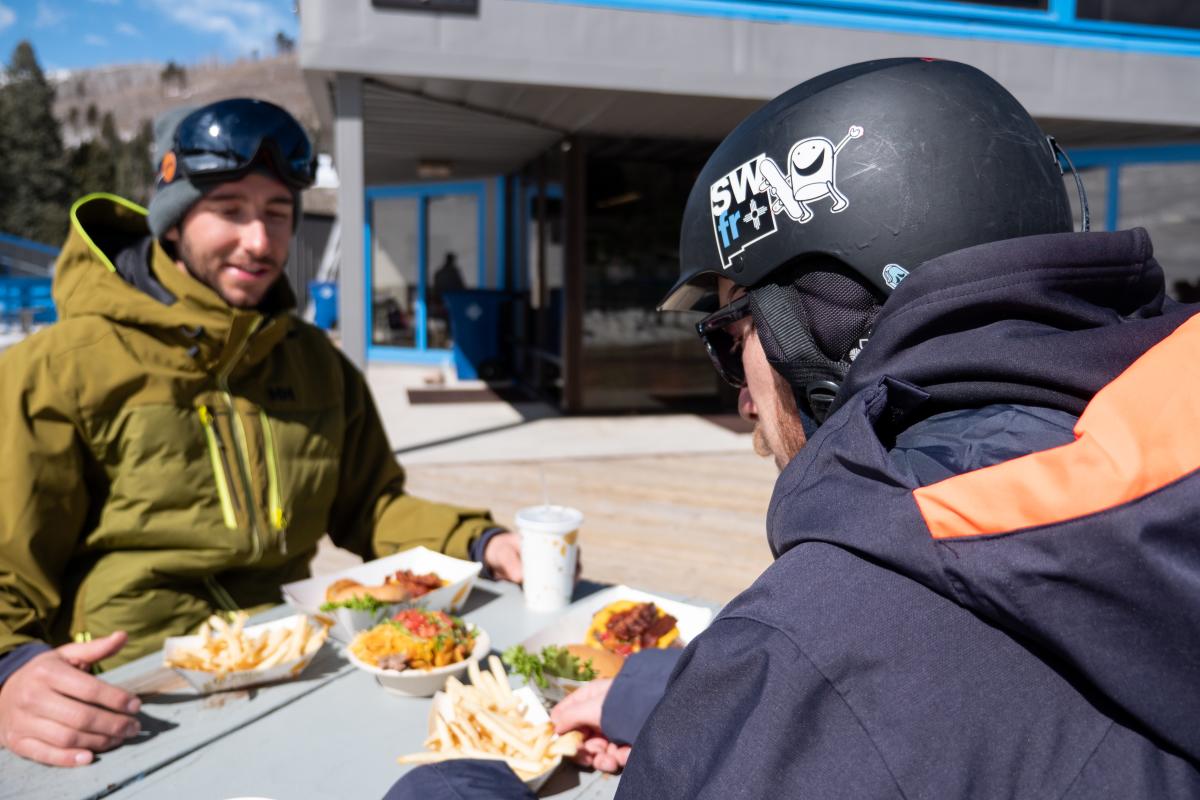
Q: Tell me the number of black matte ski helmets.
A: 1